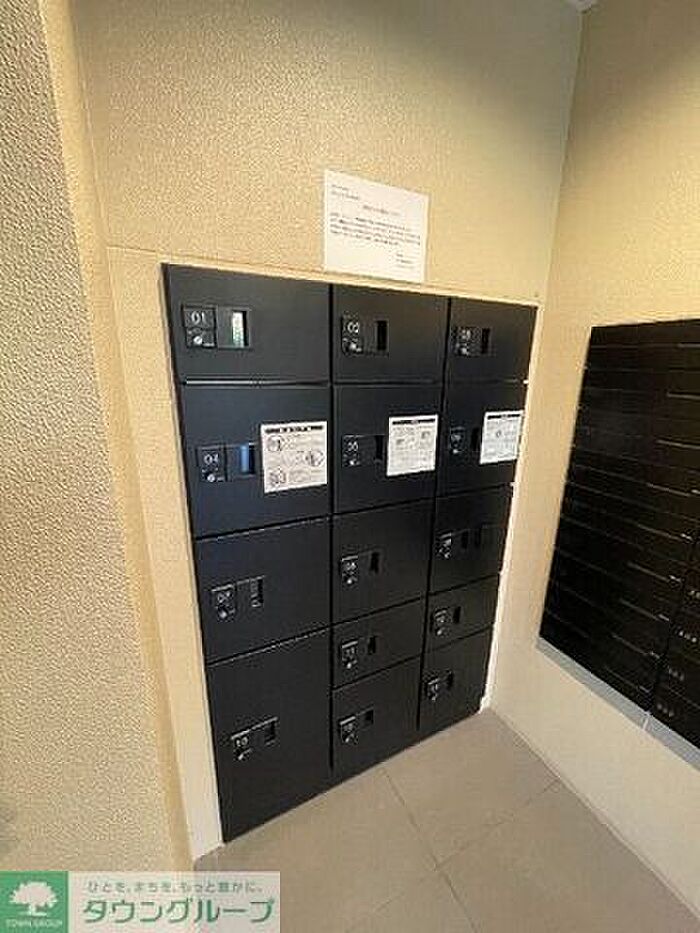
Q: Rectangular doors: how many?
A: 14